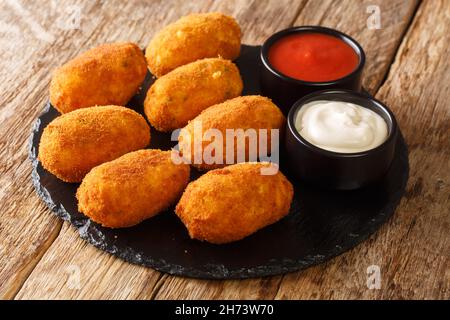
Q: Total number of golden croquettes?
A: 7